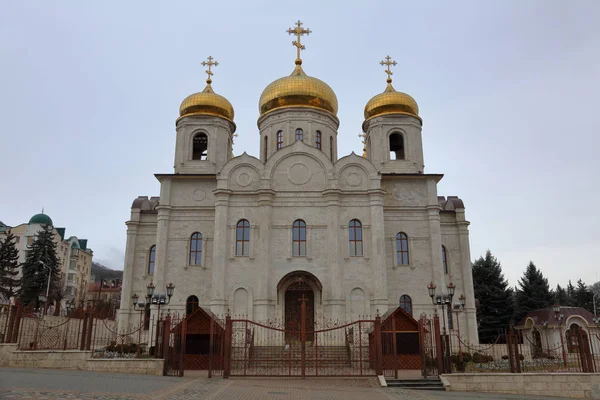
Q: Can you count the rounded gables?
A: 3